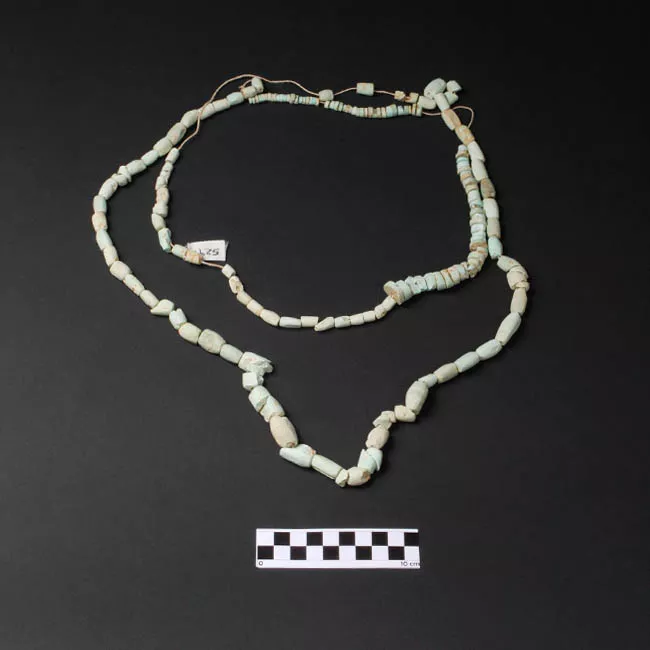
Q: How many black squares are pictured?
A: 10